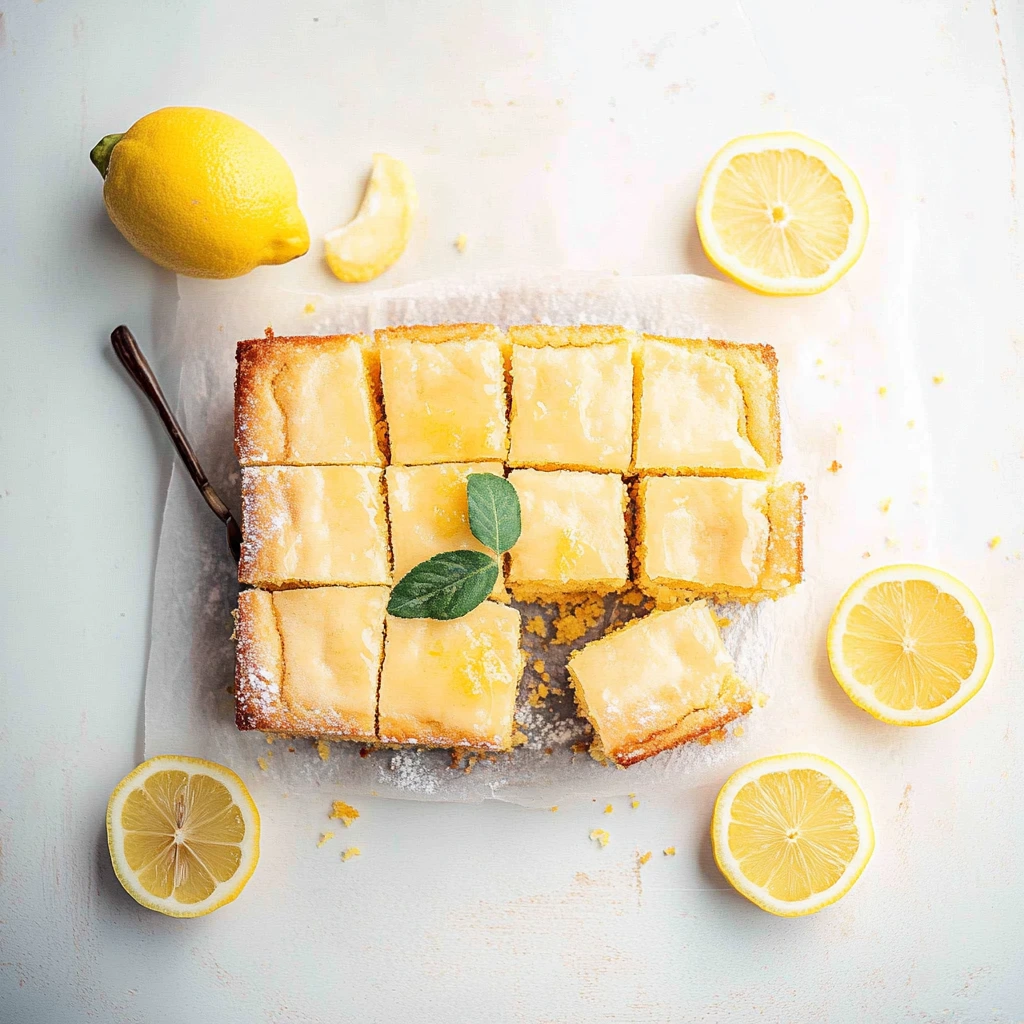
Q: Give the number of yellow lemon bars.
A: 11